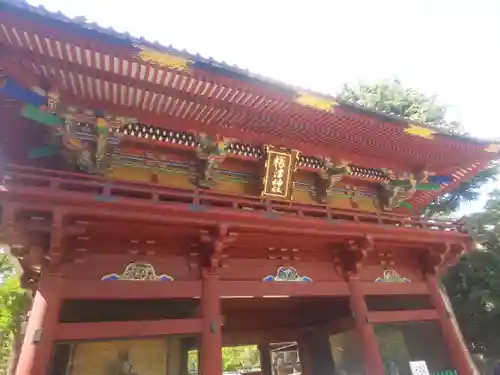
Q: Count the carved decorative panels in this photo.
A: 3